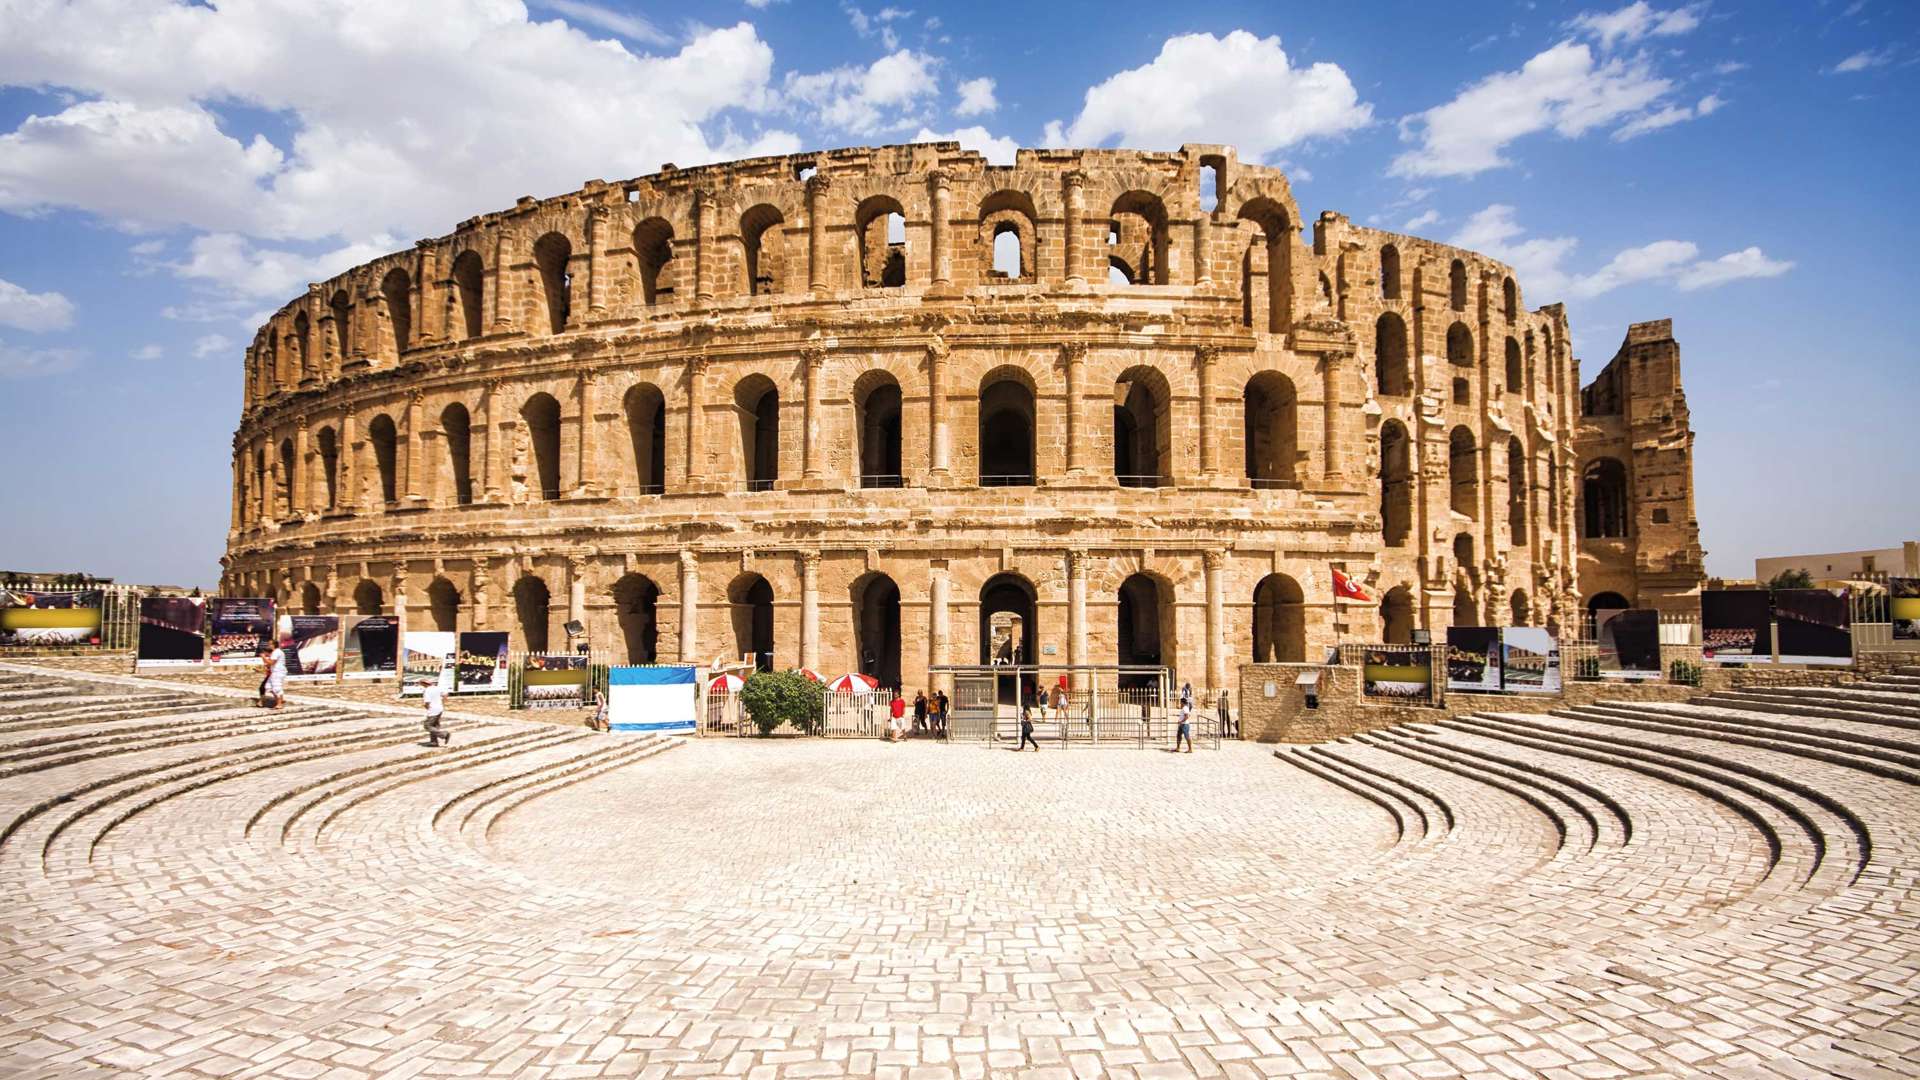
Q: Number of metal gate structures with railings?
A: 1